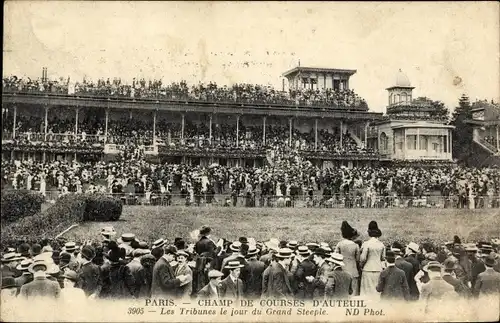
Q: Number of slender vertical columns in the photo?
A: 13